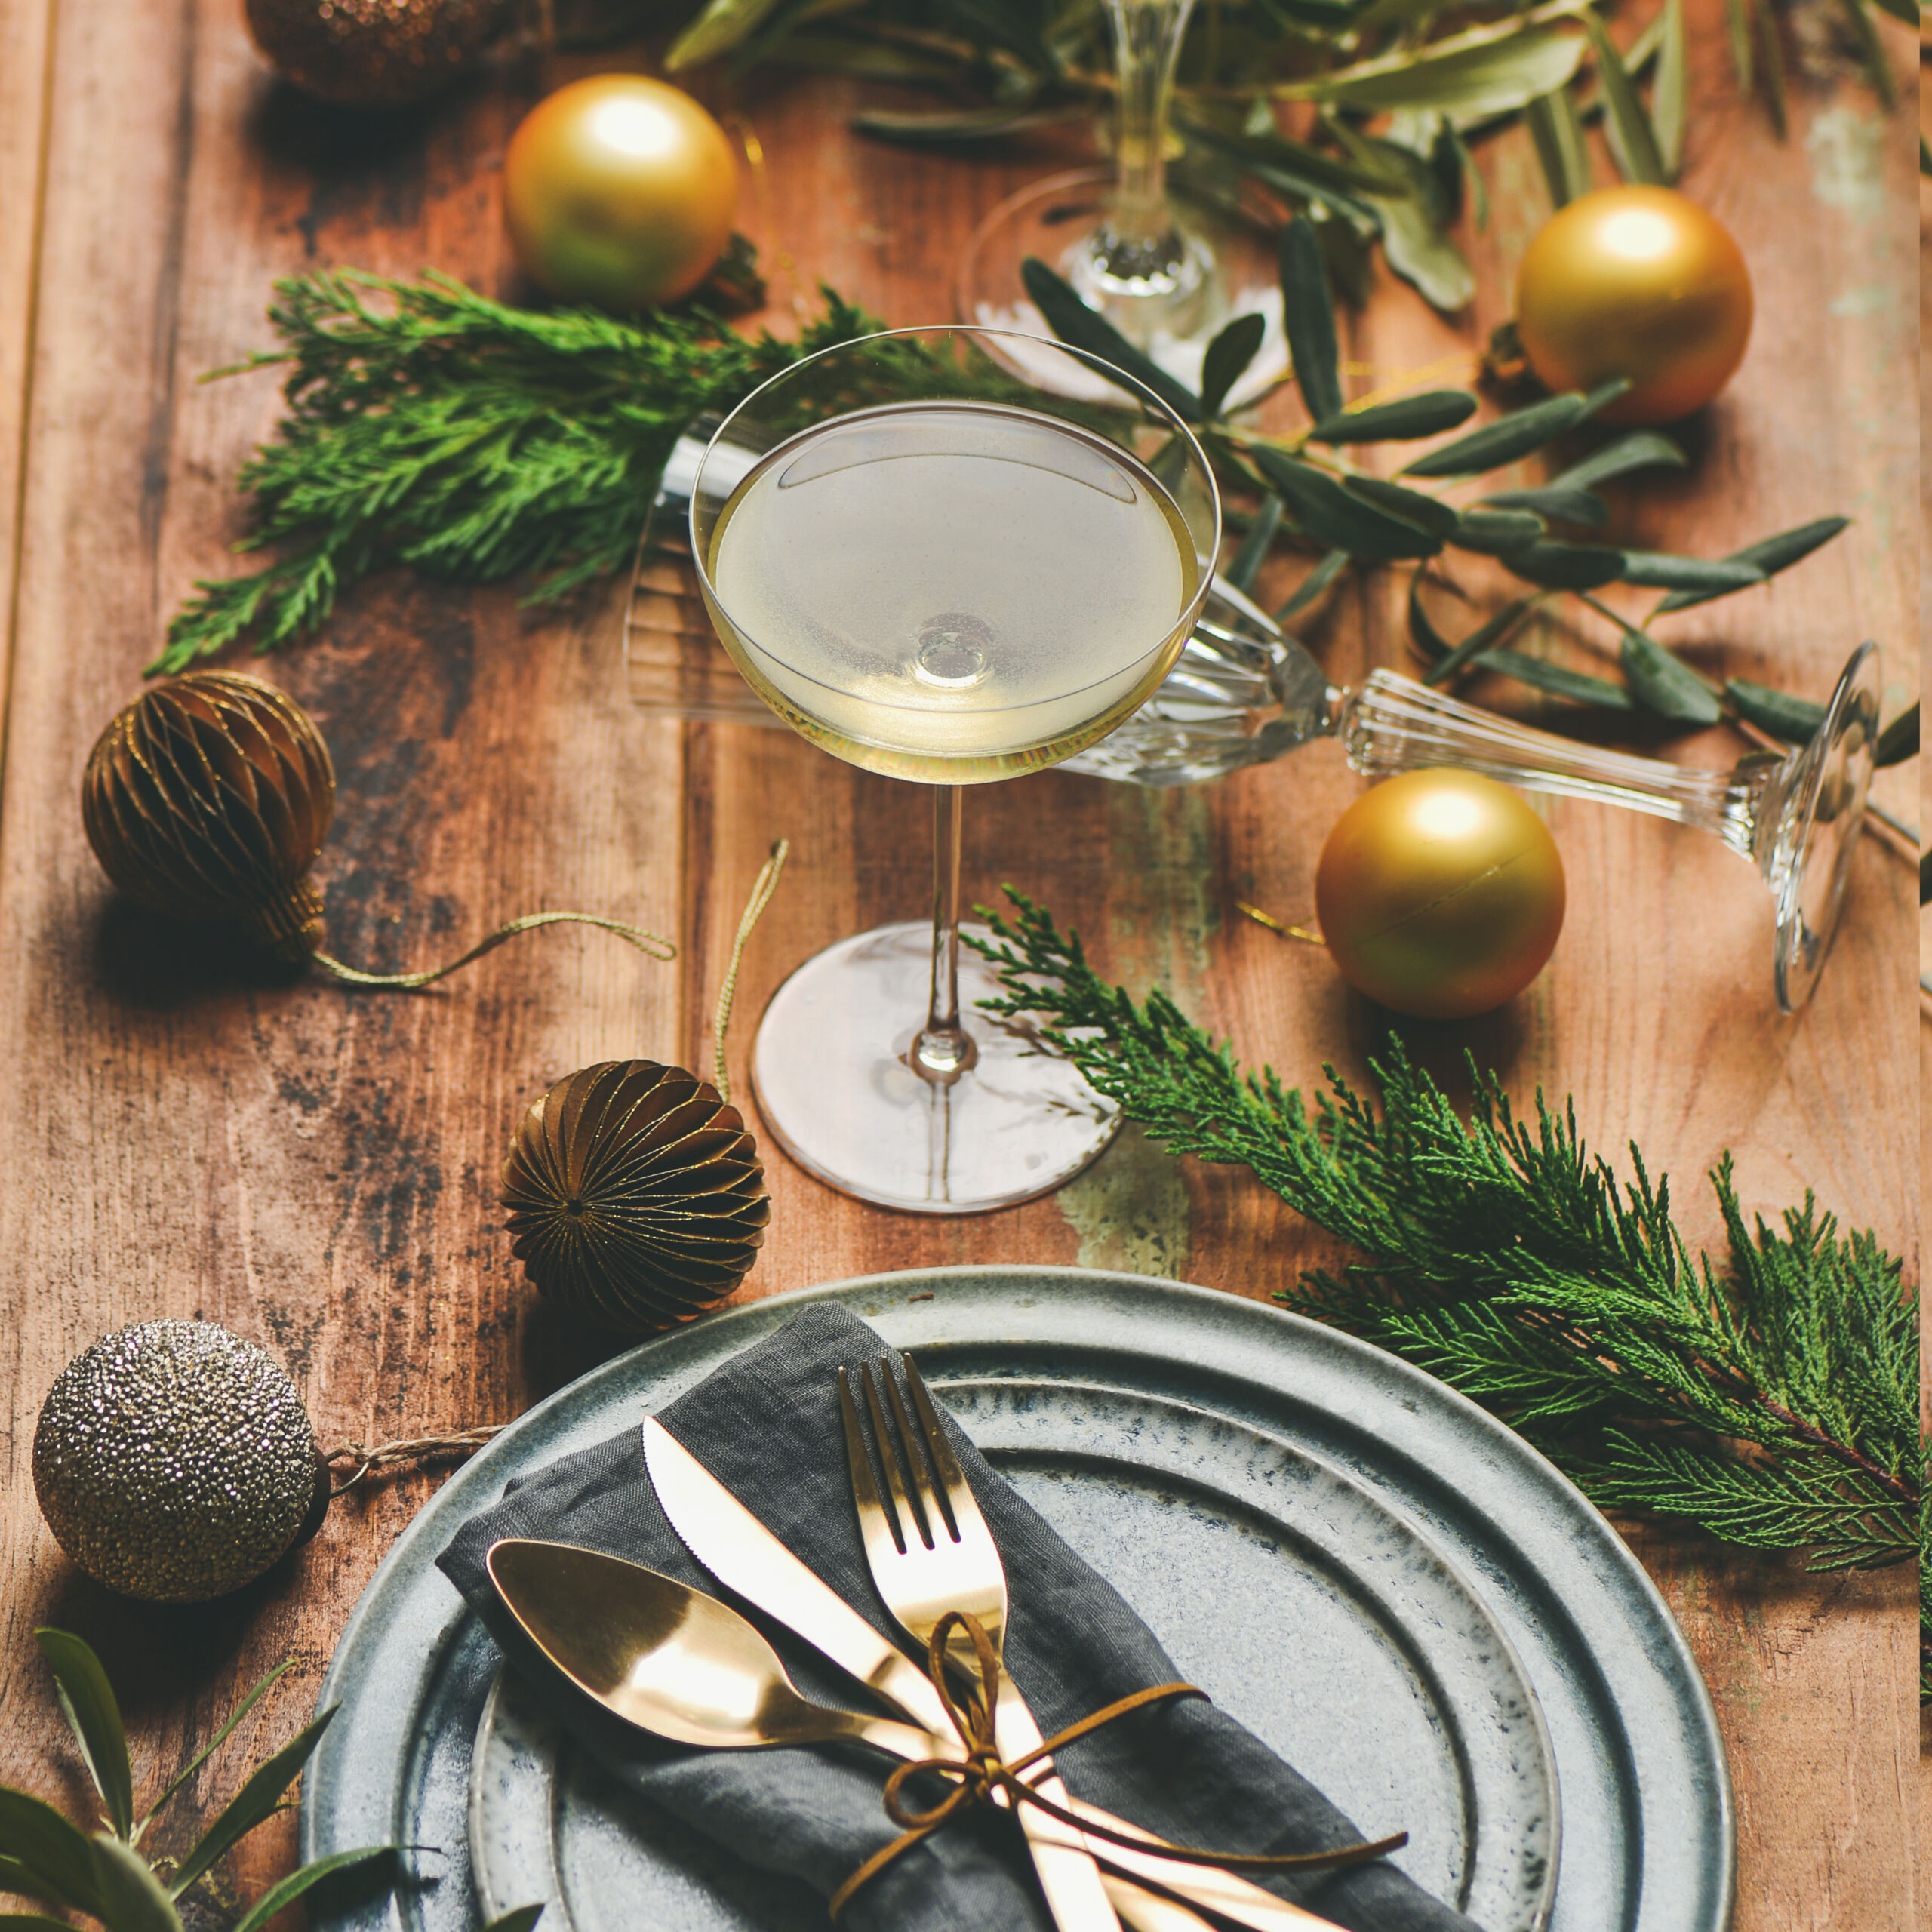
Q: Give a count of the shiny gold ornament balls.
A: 3